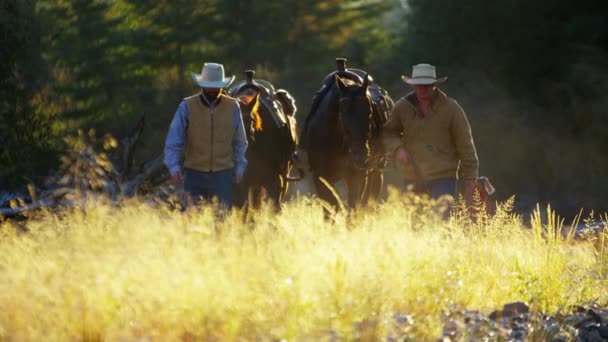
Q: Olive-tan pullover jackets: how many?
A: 1